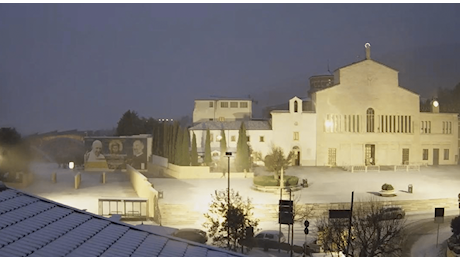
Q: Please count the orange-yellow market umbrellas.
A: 0